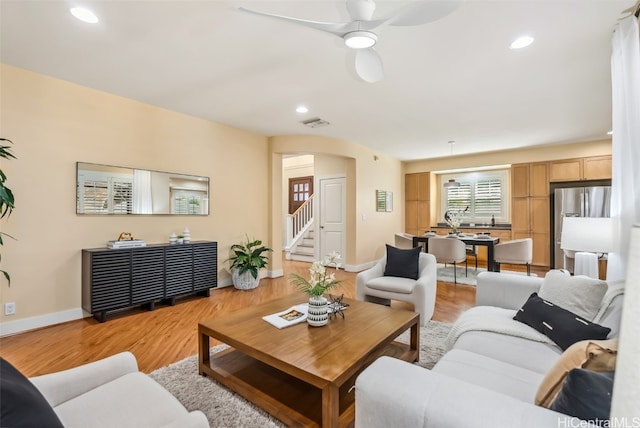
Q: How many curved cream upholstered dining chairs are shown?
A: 3